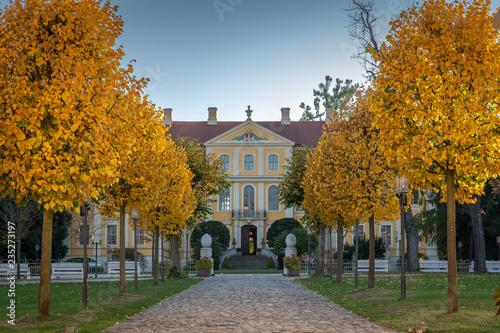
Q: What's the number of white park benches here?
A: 6